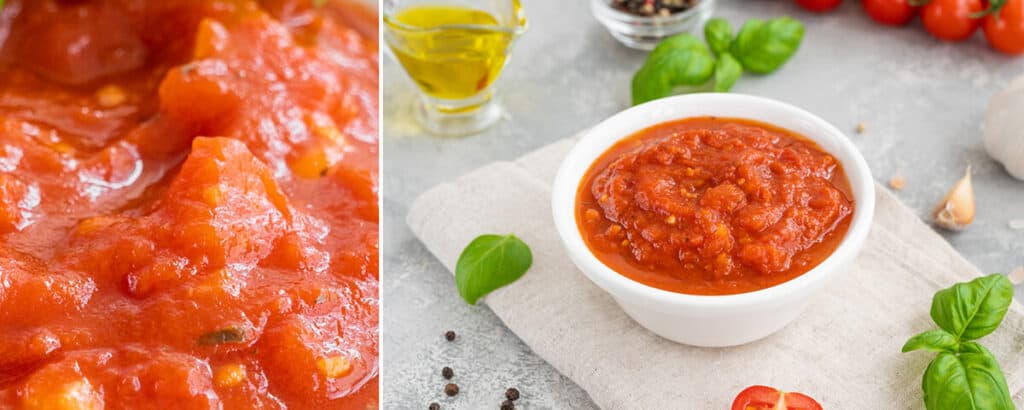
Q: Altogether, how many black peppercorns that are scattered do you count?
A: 6